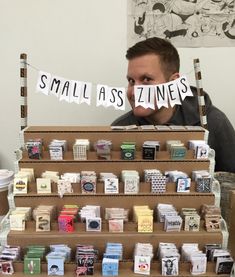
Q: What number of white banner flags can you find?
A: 13